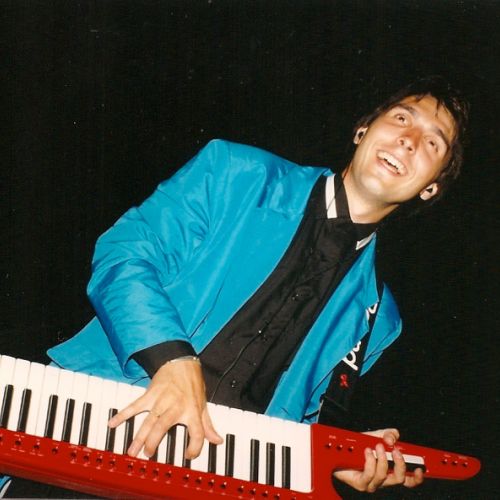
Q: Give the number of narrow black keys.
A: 15